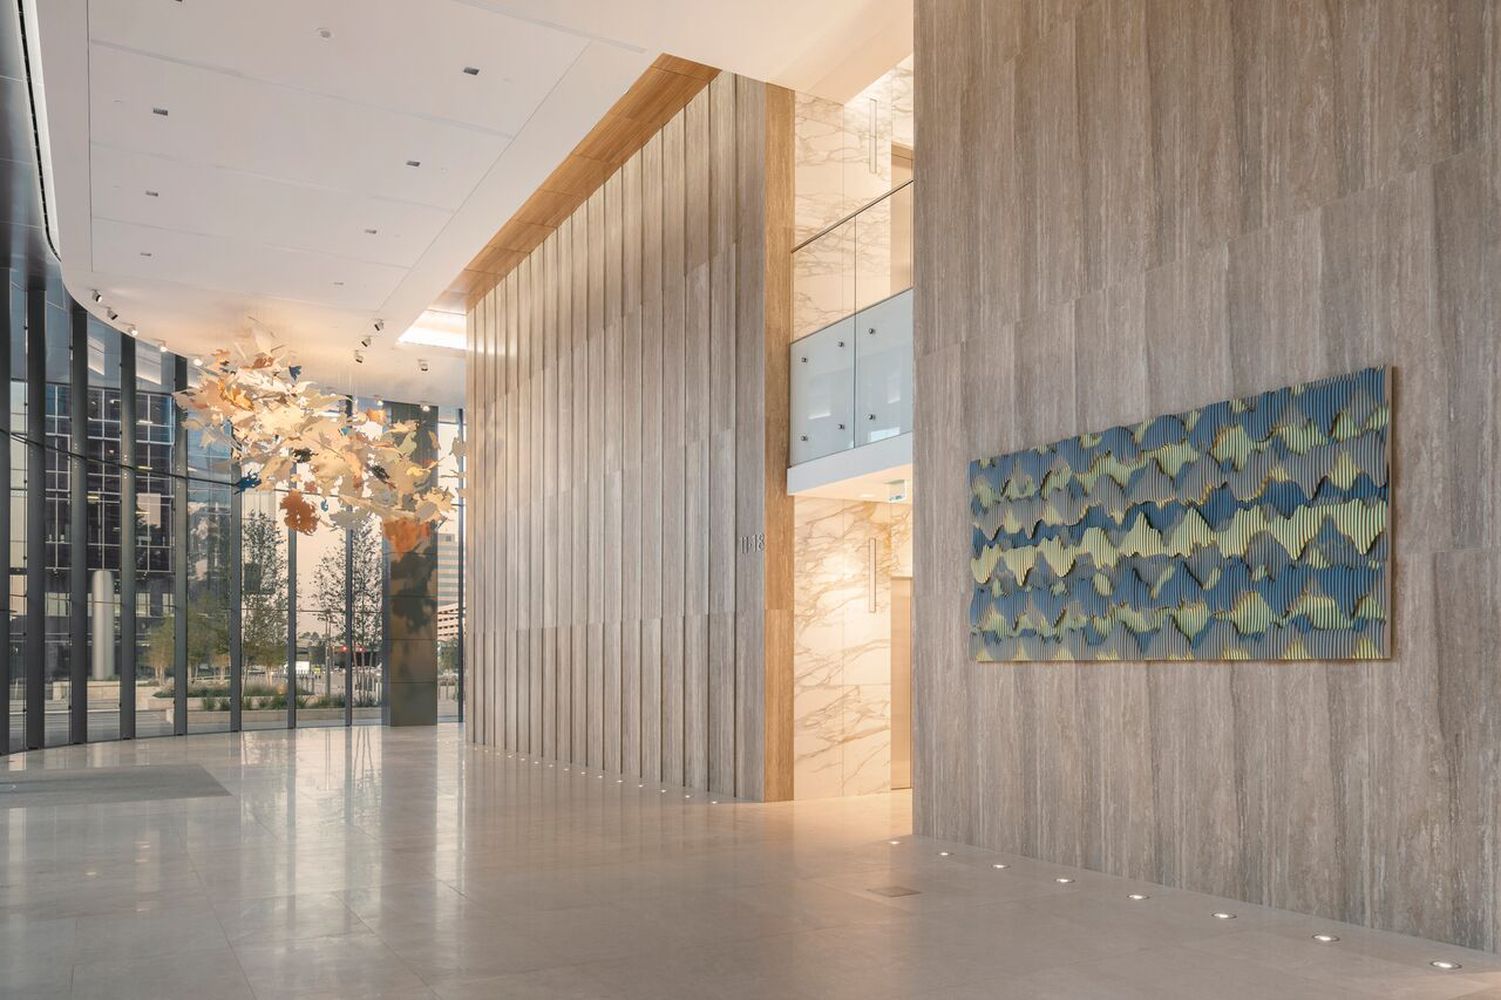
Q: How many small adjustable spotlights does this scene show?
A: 12